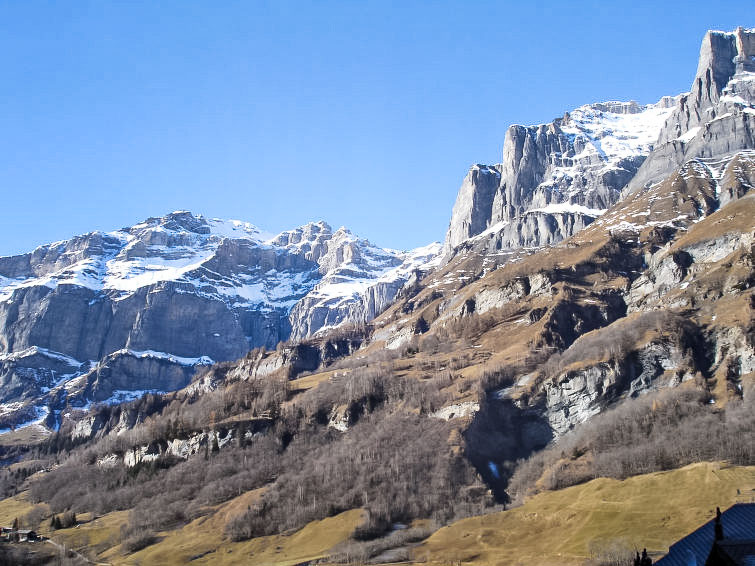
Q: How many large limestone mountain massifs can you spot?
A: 2